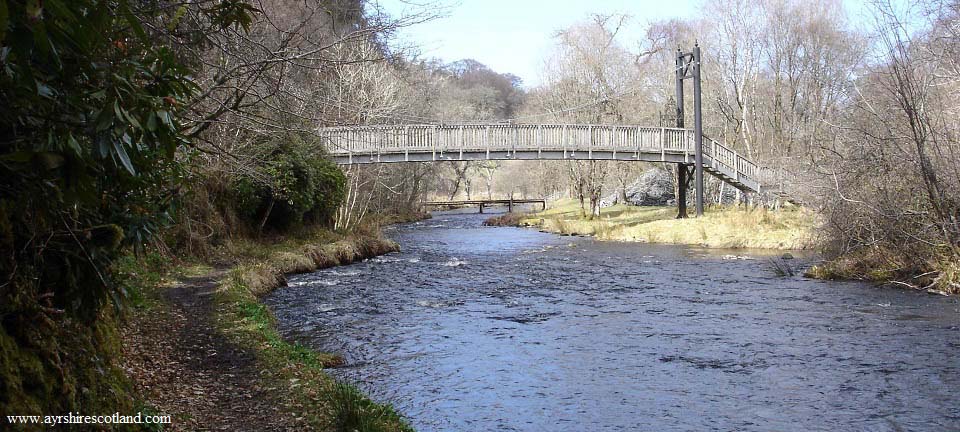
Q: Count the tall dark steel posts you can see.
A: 2